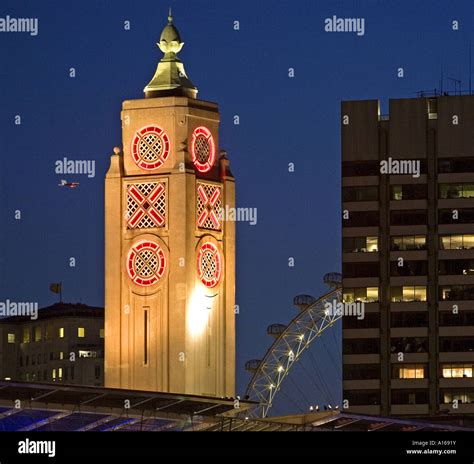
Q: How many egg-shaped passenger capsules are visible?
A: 4